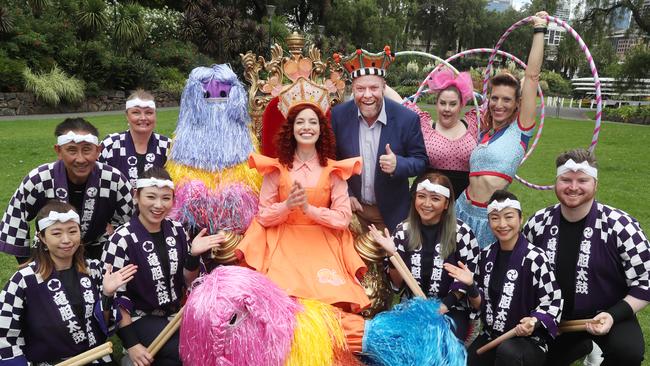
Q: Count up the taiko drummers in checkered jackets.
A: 7